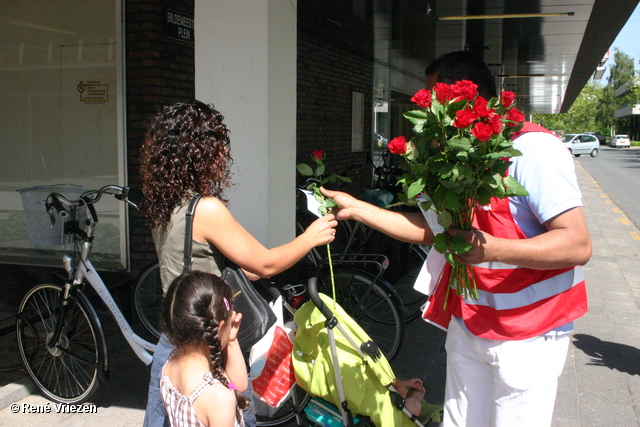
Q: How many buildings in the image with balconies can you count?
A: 1